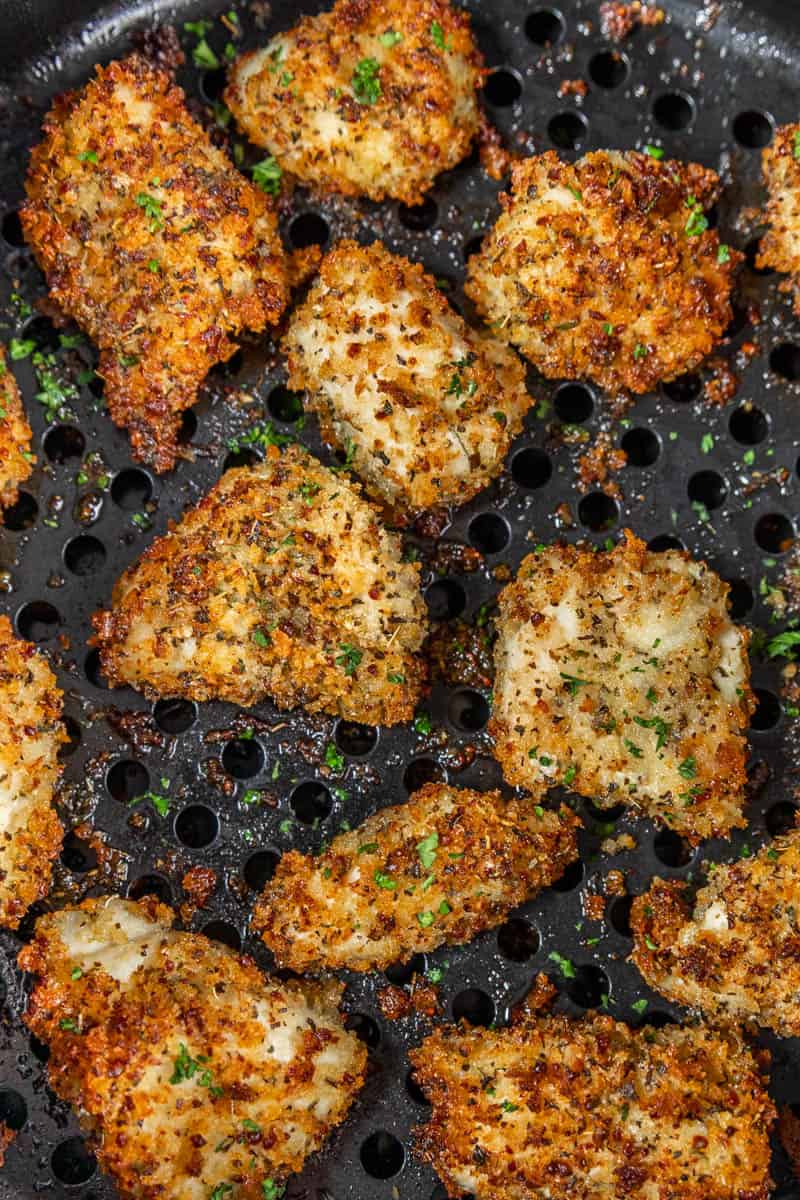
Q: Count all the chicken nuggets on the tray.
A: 13